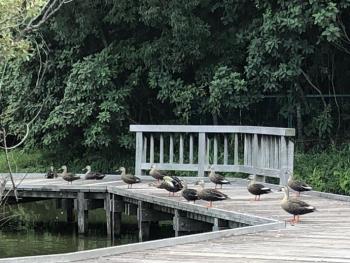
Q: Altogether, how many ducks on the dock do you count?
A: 12